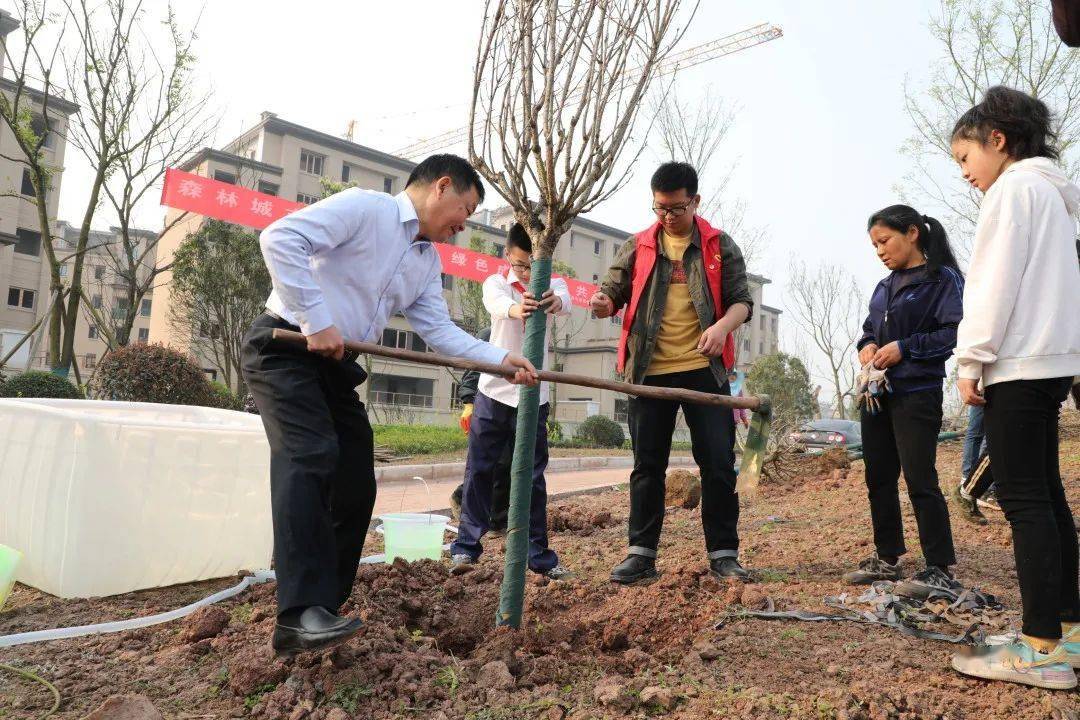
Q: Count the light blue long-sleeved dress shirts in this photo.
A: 1